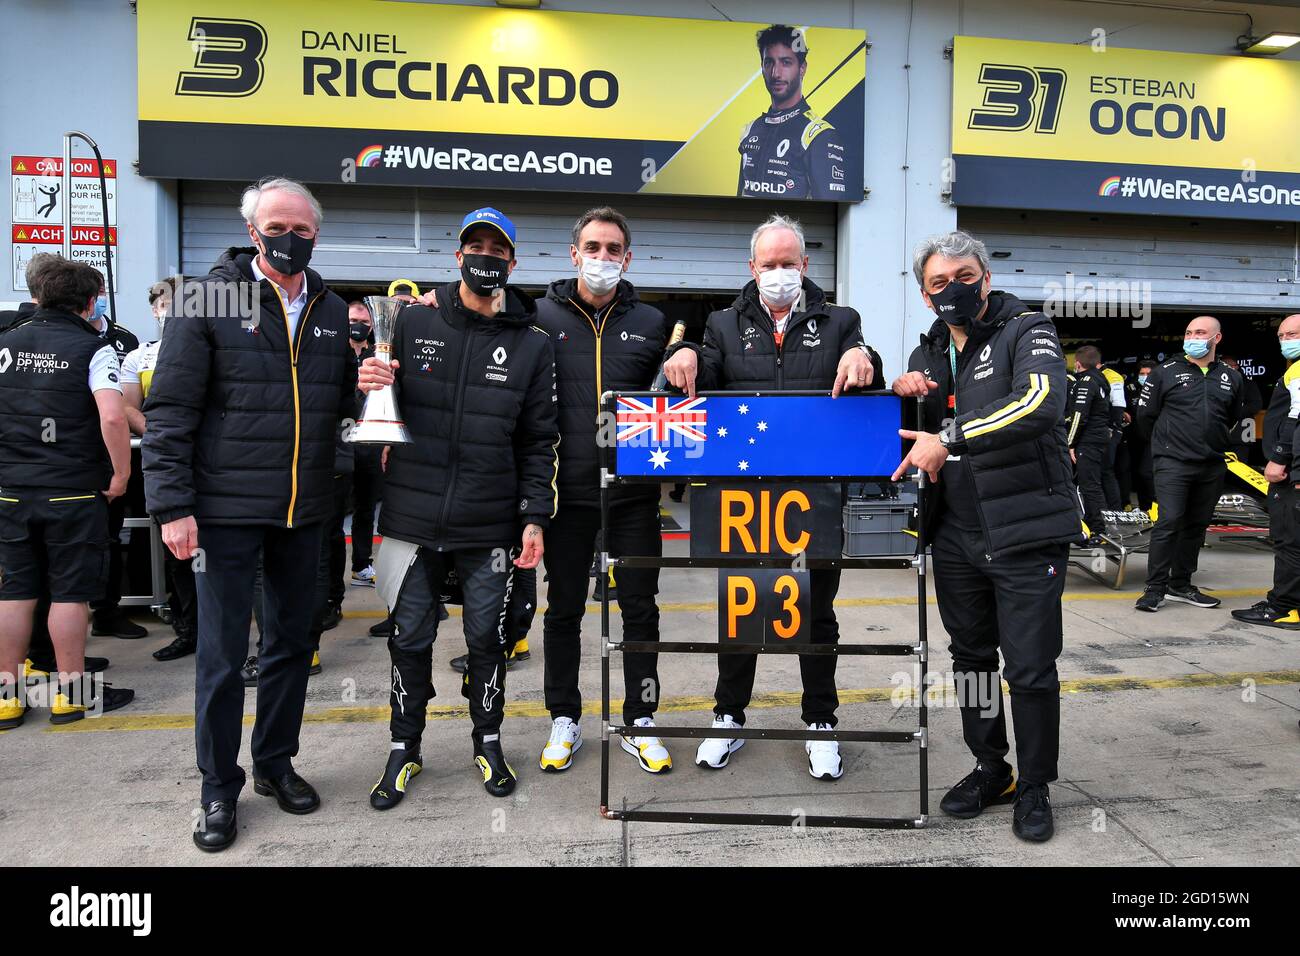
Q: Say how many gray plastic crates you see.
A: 1